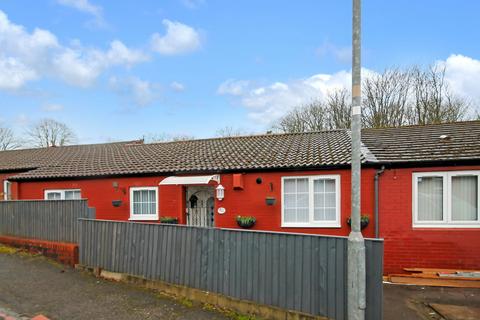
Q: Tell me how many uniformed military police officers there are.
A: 0